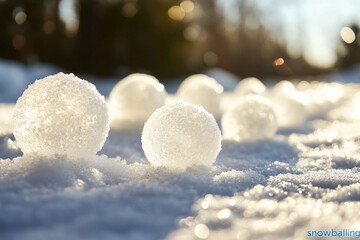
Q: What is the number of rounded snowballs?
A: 7